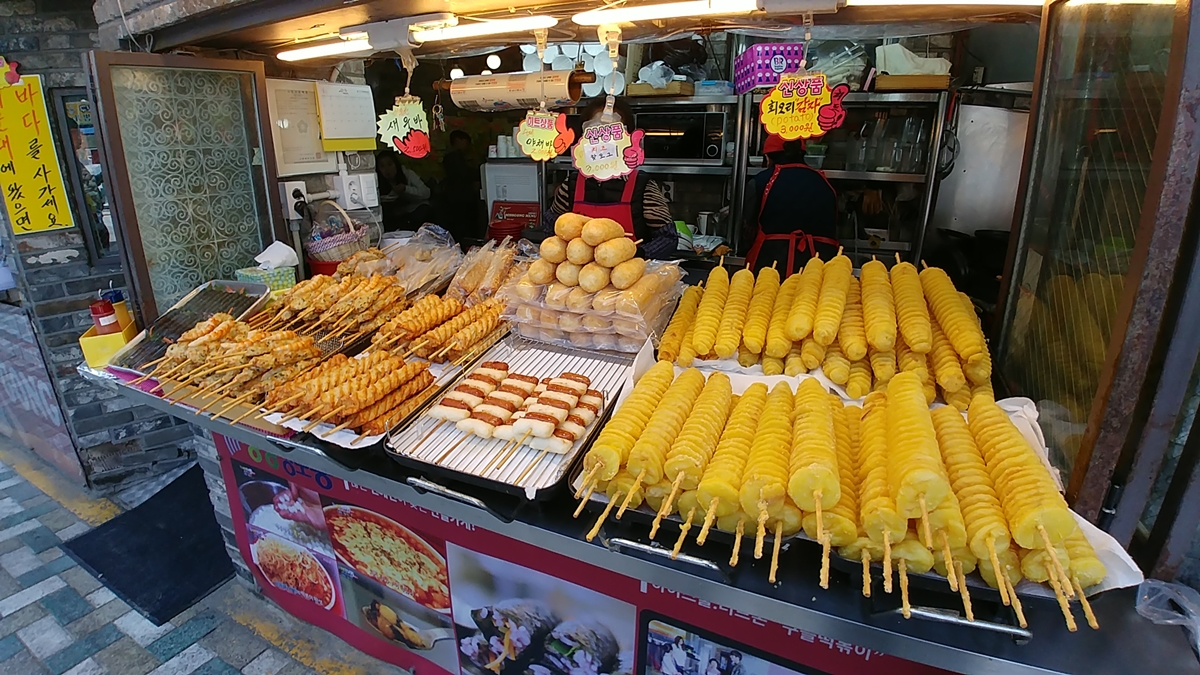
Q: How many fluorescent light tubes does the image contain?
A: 4